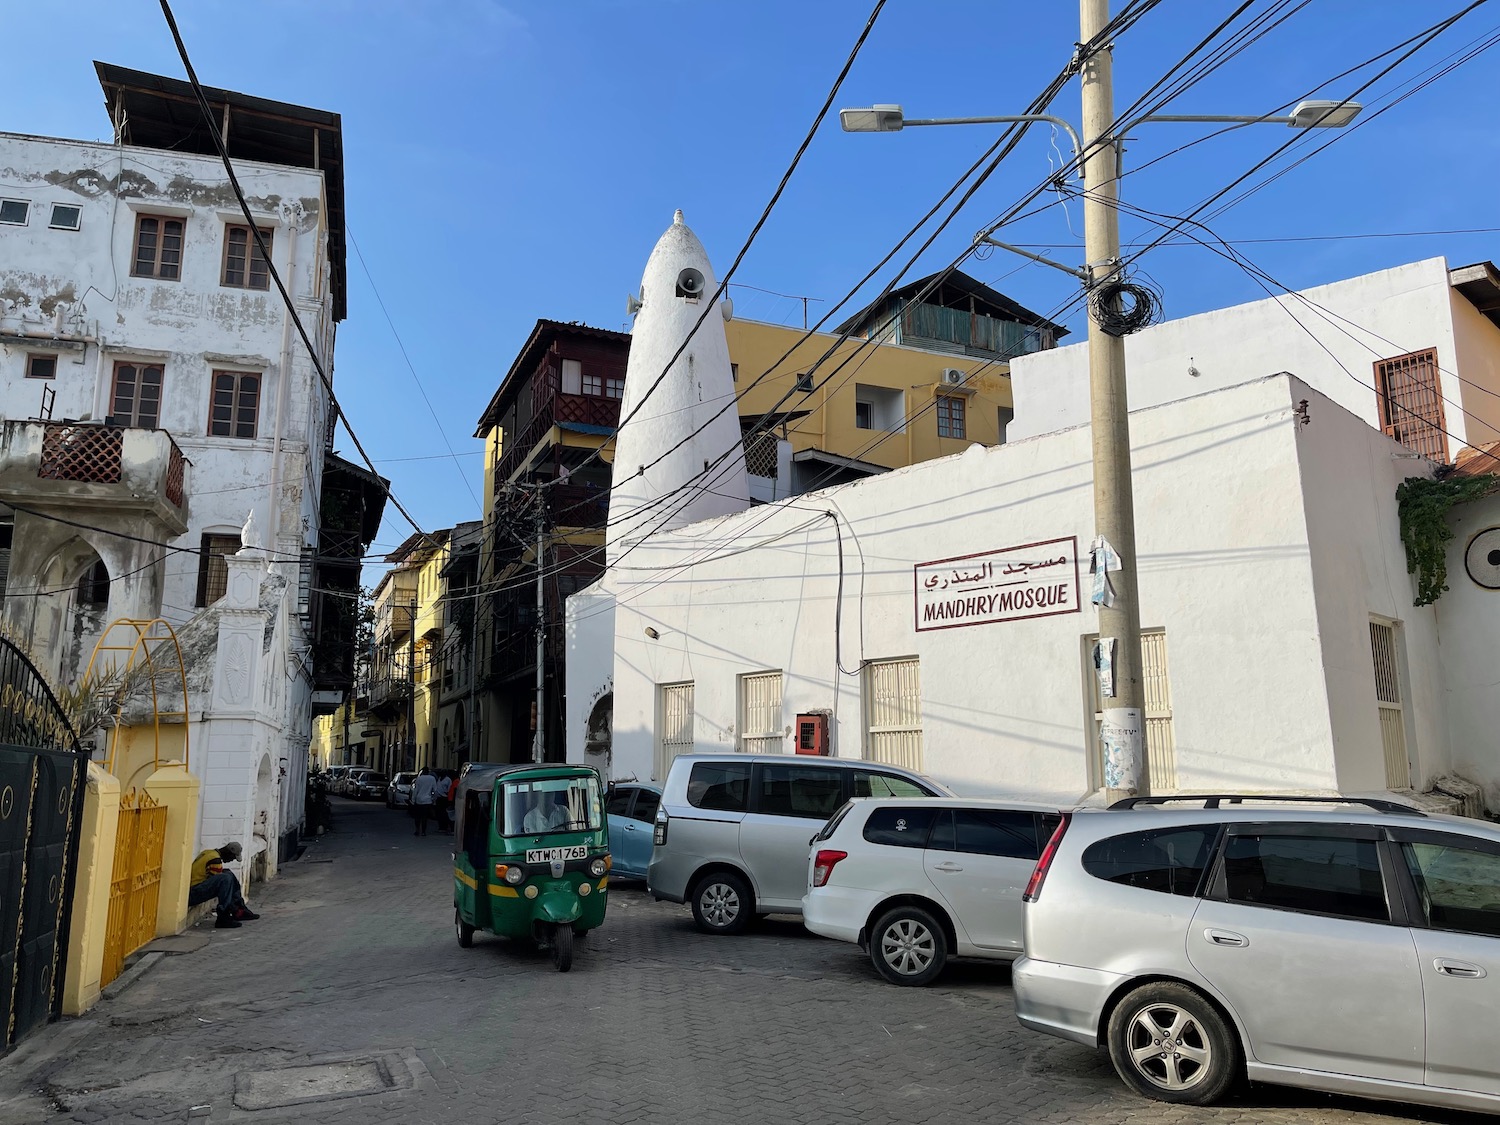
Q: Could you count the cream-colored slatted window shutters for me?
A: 5